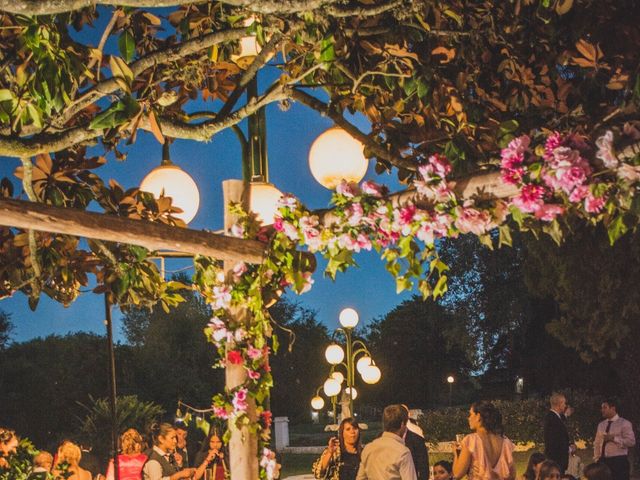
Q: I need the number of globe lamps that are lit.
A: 13